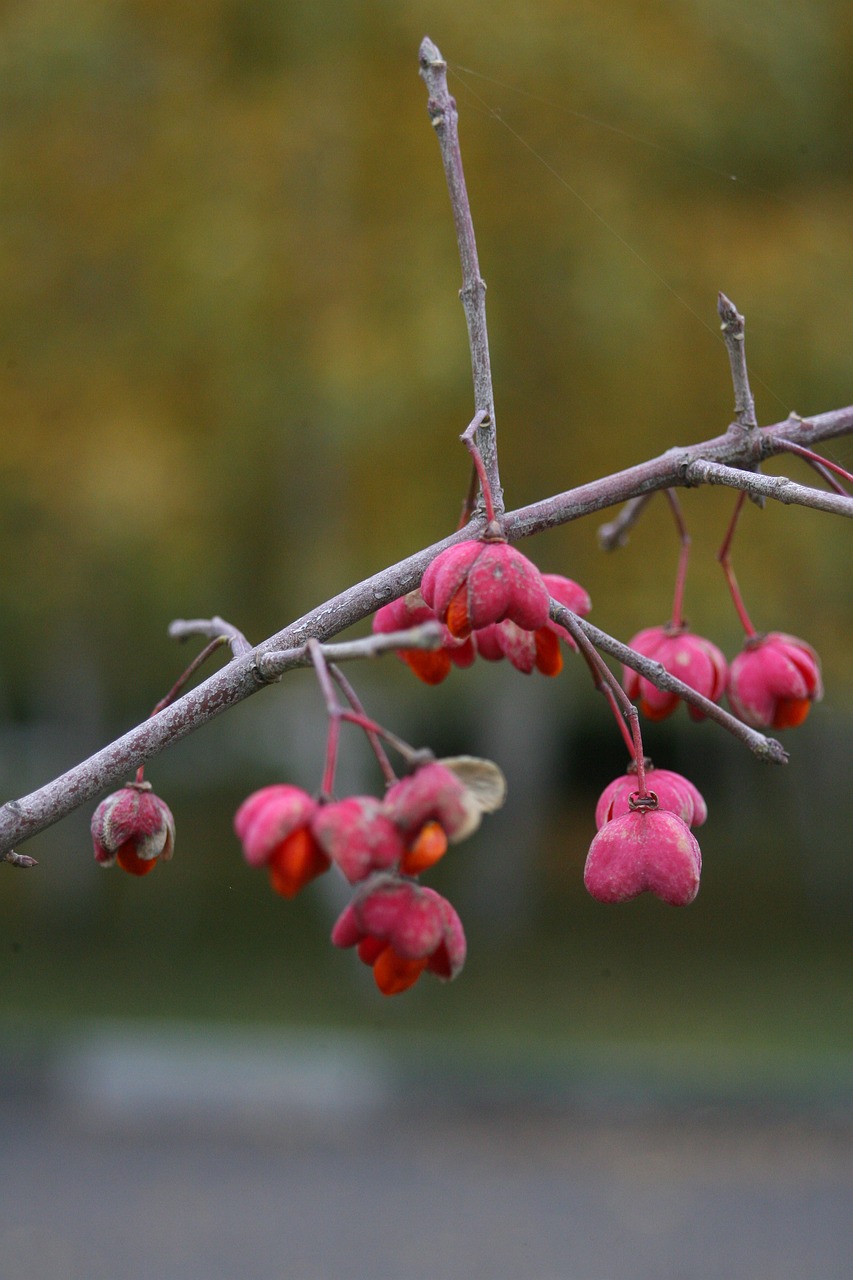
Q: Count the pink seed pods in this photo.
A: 12